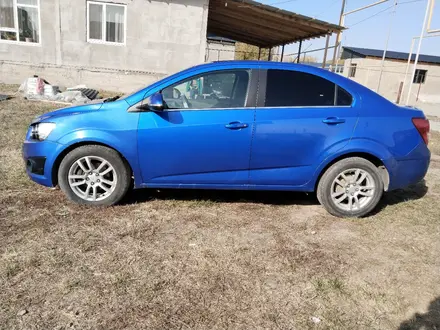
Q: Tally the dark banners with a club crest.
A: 0